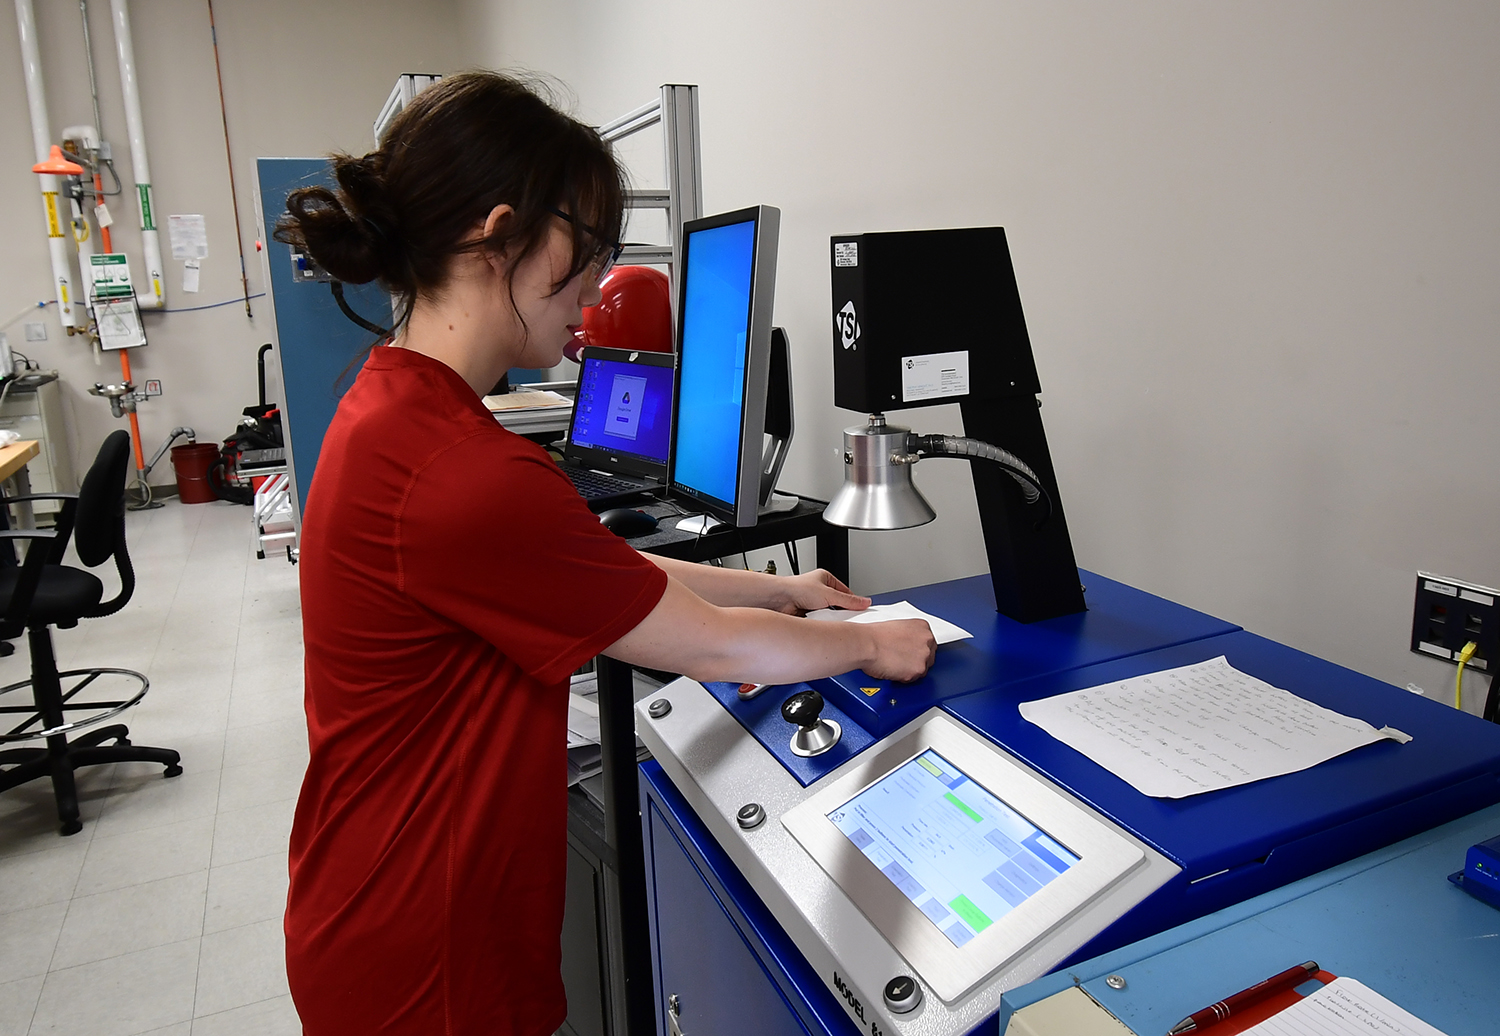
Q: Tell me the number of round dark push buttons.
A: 3